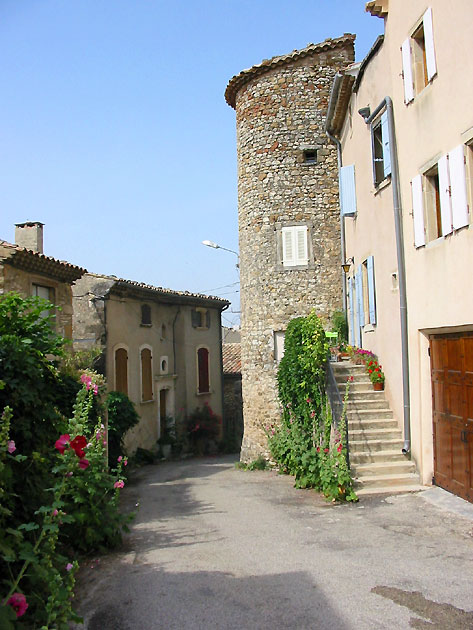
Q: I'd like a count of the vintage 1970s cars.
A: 0